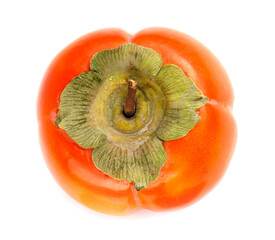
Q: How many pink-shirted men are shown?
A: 0